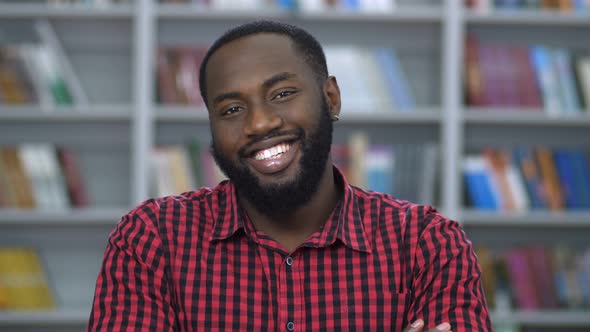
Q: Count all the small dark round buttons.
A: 2